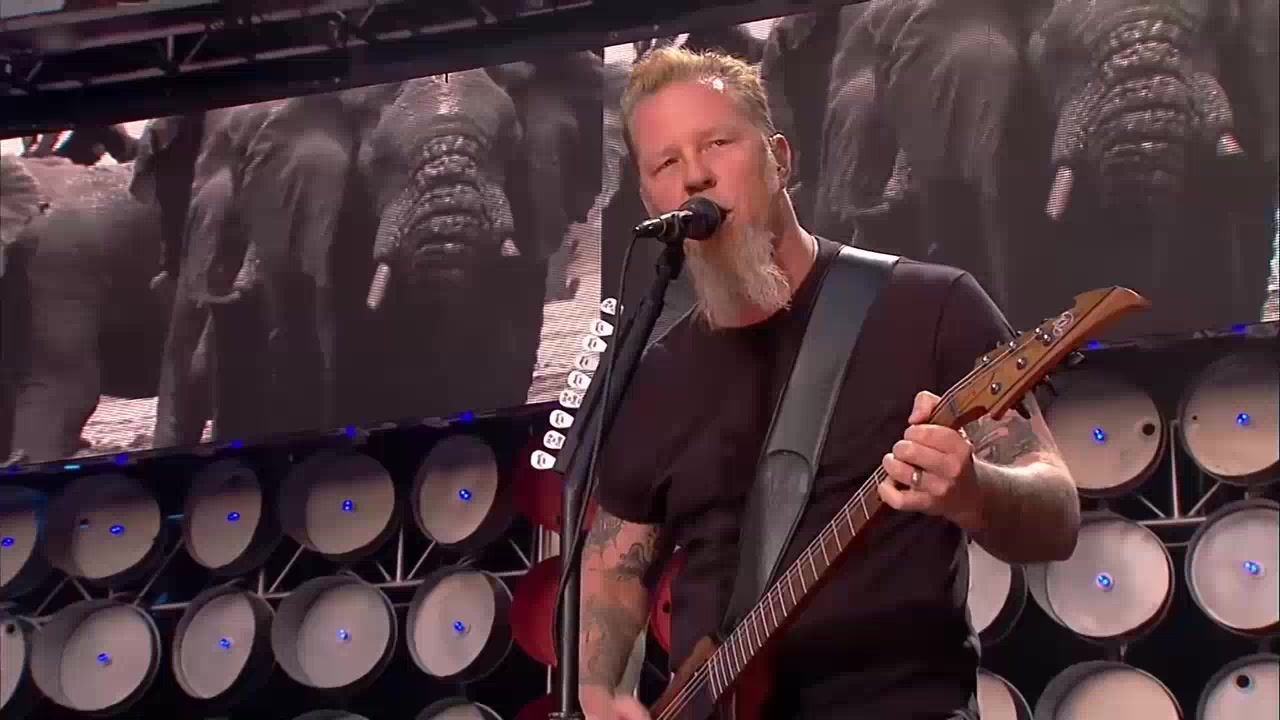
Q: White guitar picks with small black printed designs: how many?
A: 9